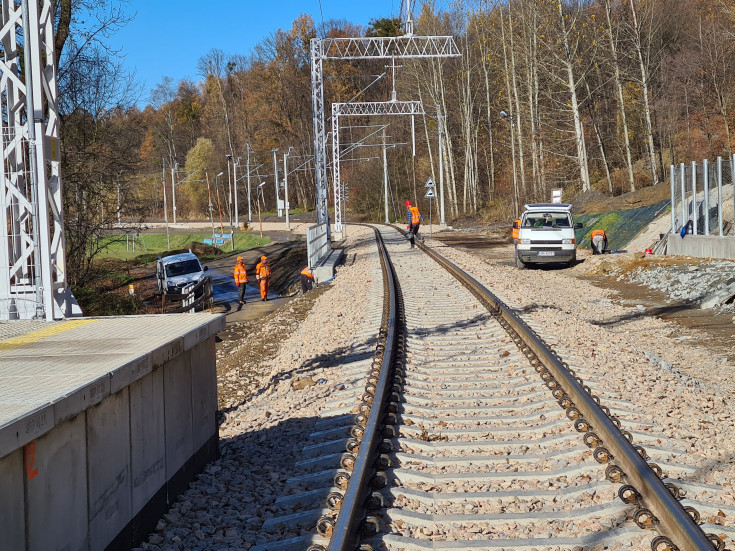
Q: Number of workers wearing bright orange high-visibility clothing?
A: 6